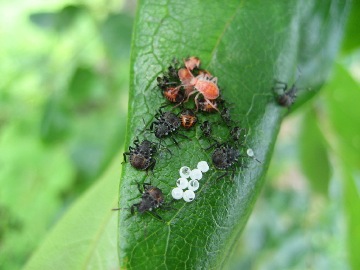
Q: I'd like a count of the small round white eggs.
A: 7